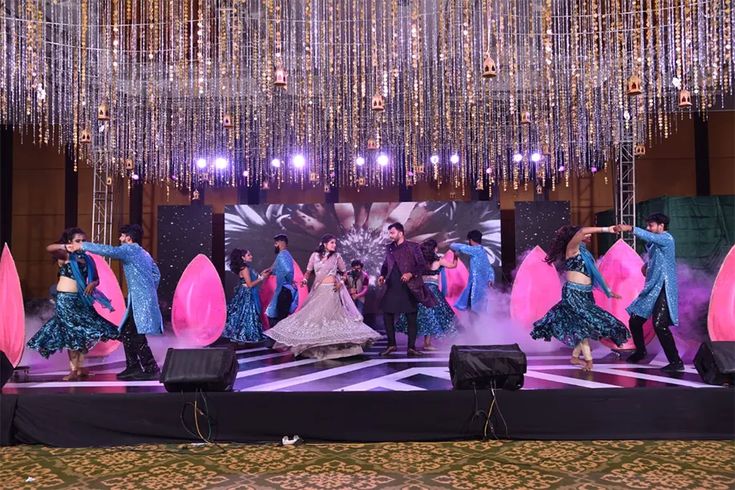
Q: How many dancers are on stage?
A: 10